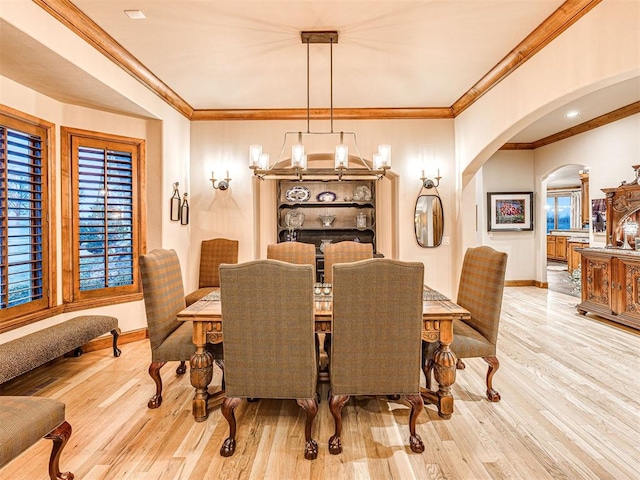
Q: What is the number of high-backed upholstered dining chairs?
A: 7